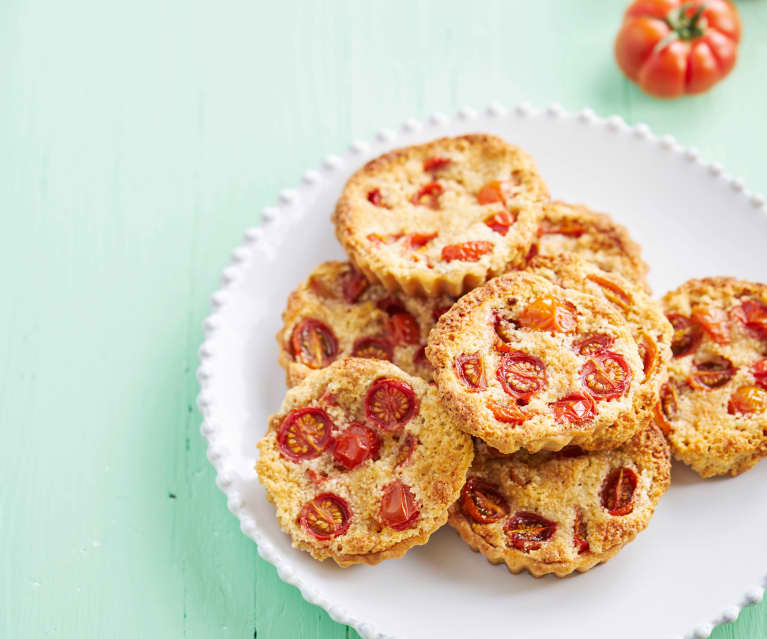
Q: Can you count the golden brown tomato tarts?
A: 8